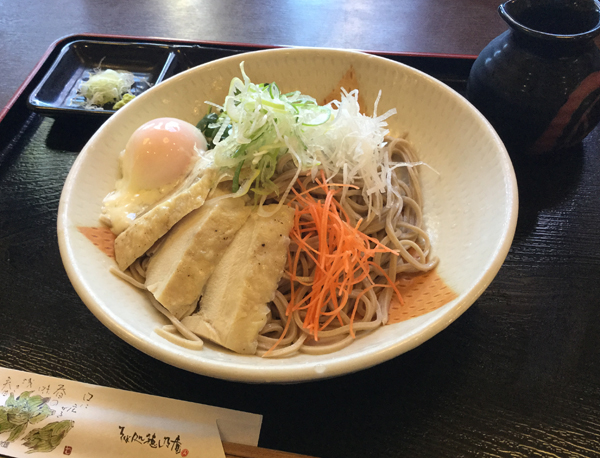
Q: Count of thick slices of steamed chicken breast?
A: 3